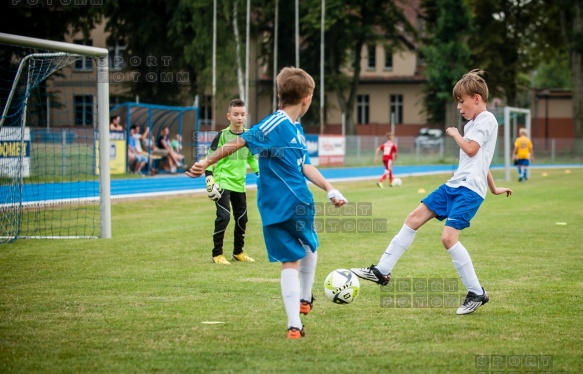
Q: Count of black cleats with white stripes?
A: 2